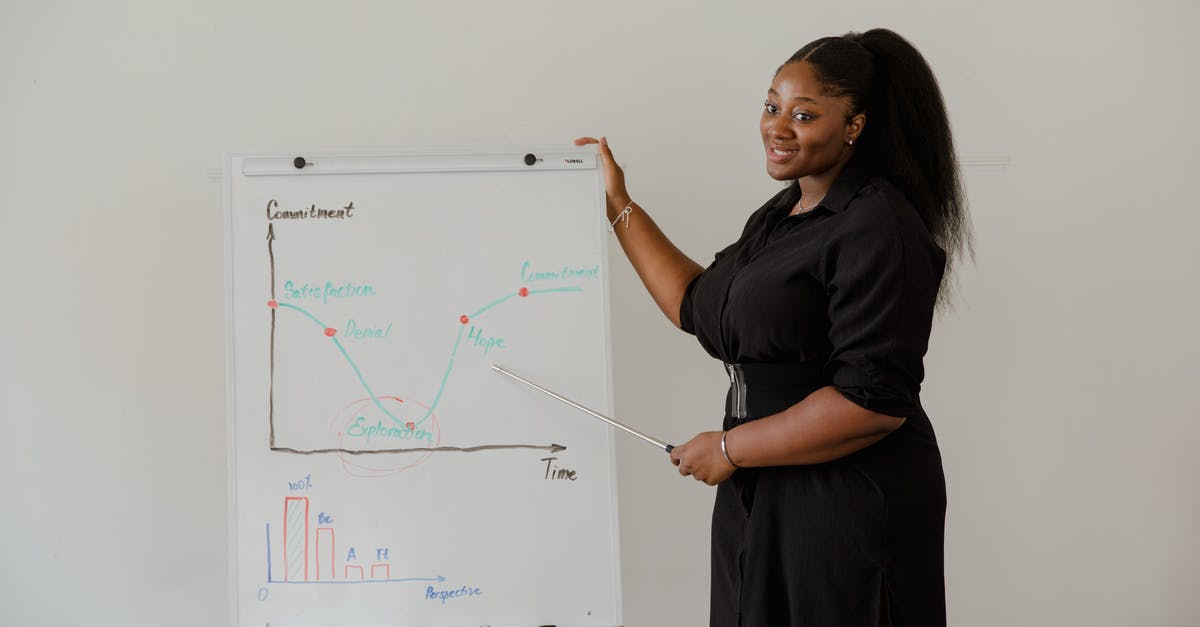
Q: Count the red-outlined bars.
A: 4